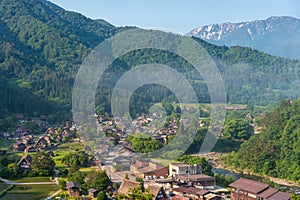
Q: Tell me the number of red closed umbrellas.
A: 0